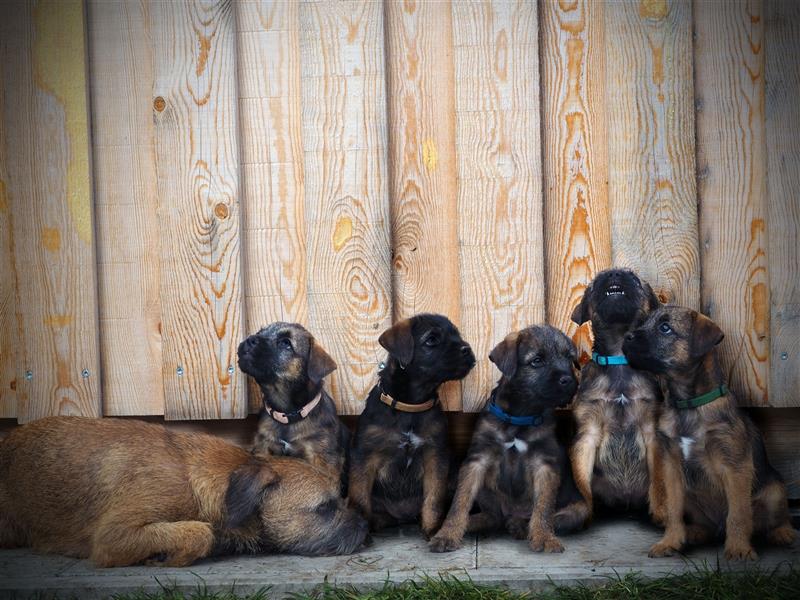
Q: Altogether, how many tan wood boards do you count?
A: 12